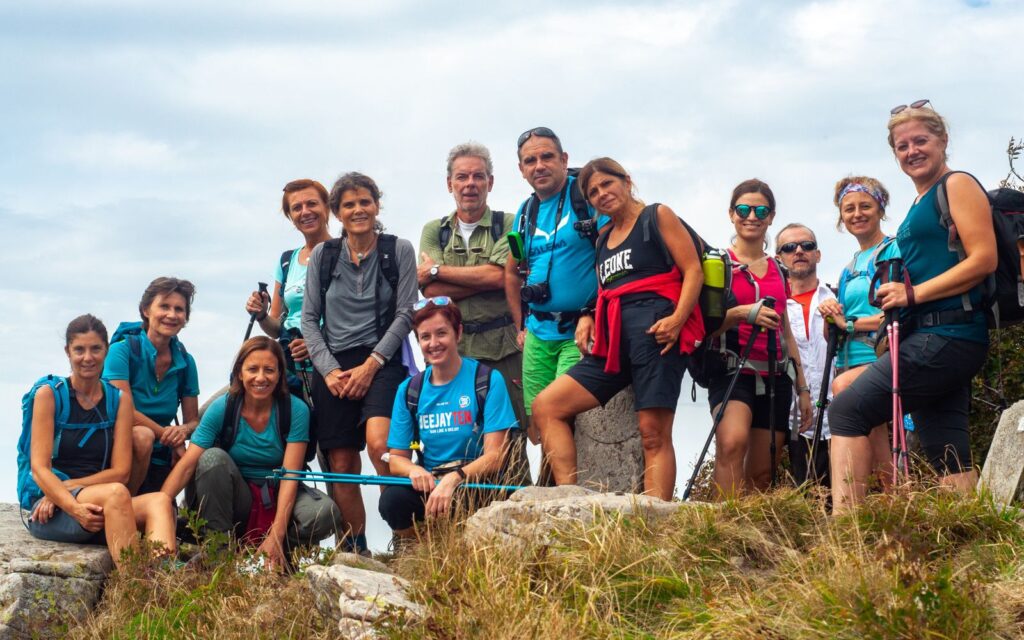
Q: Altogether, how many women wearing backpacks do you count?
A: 10